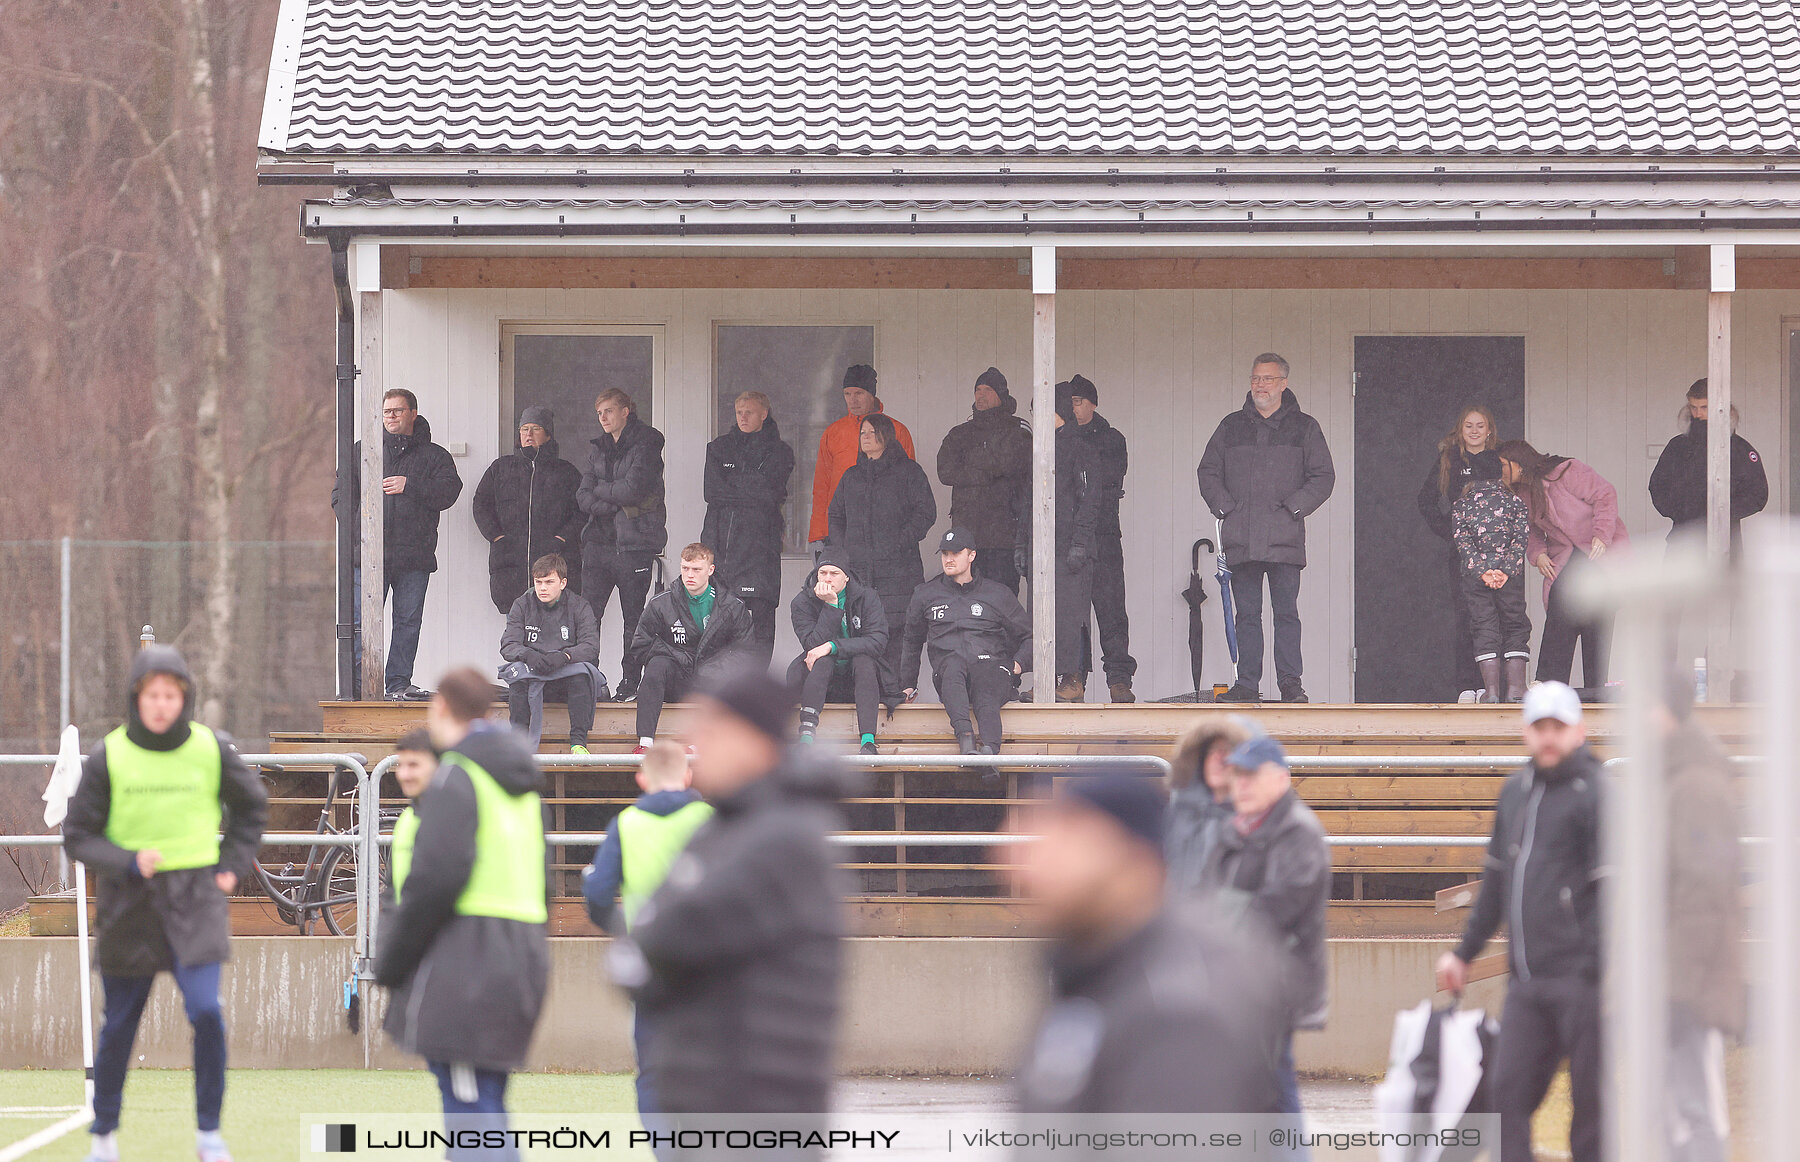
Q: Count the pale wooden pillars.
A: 3